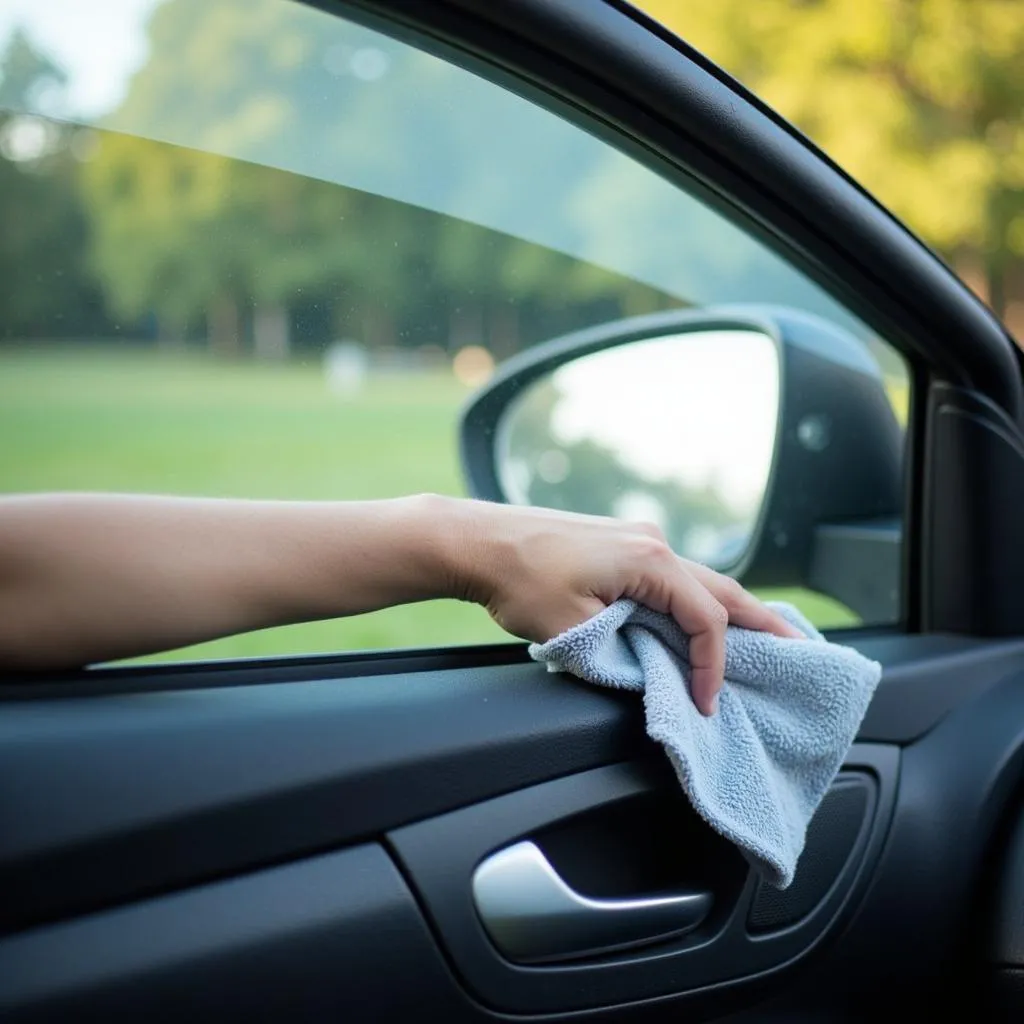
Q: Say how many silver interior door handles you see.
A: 1